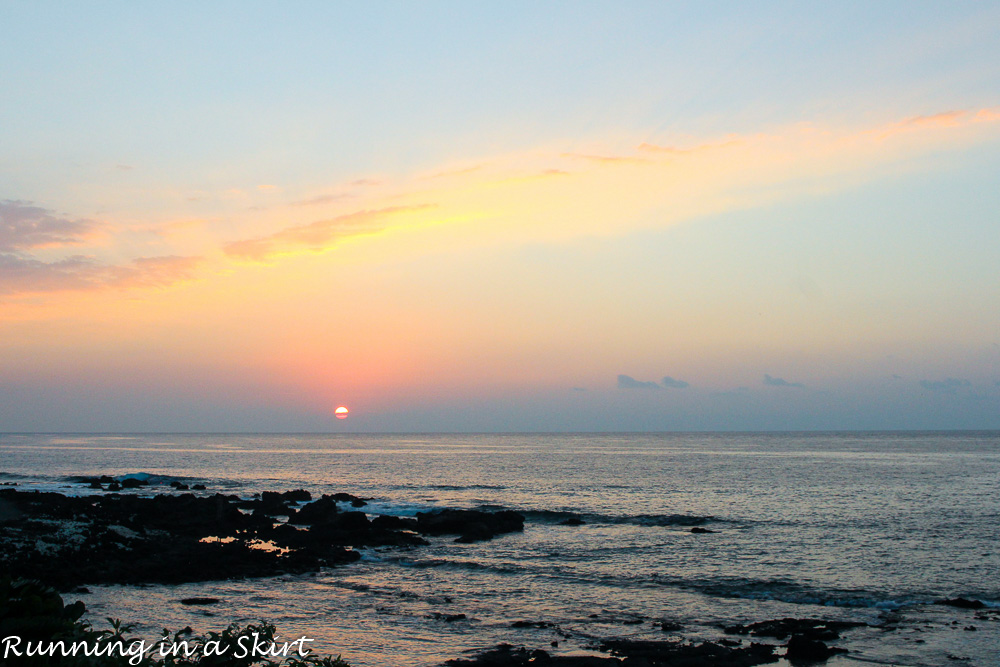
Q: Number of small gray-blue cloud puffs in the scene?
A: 4